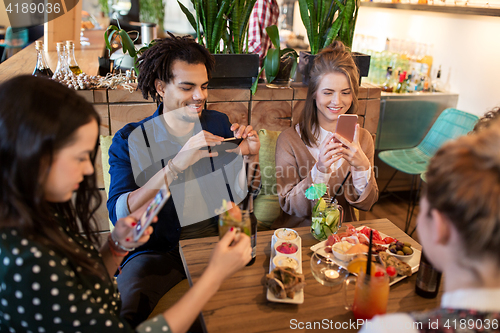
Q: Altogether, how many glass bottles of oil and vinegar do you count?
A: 3